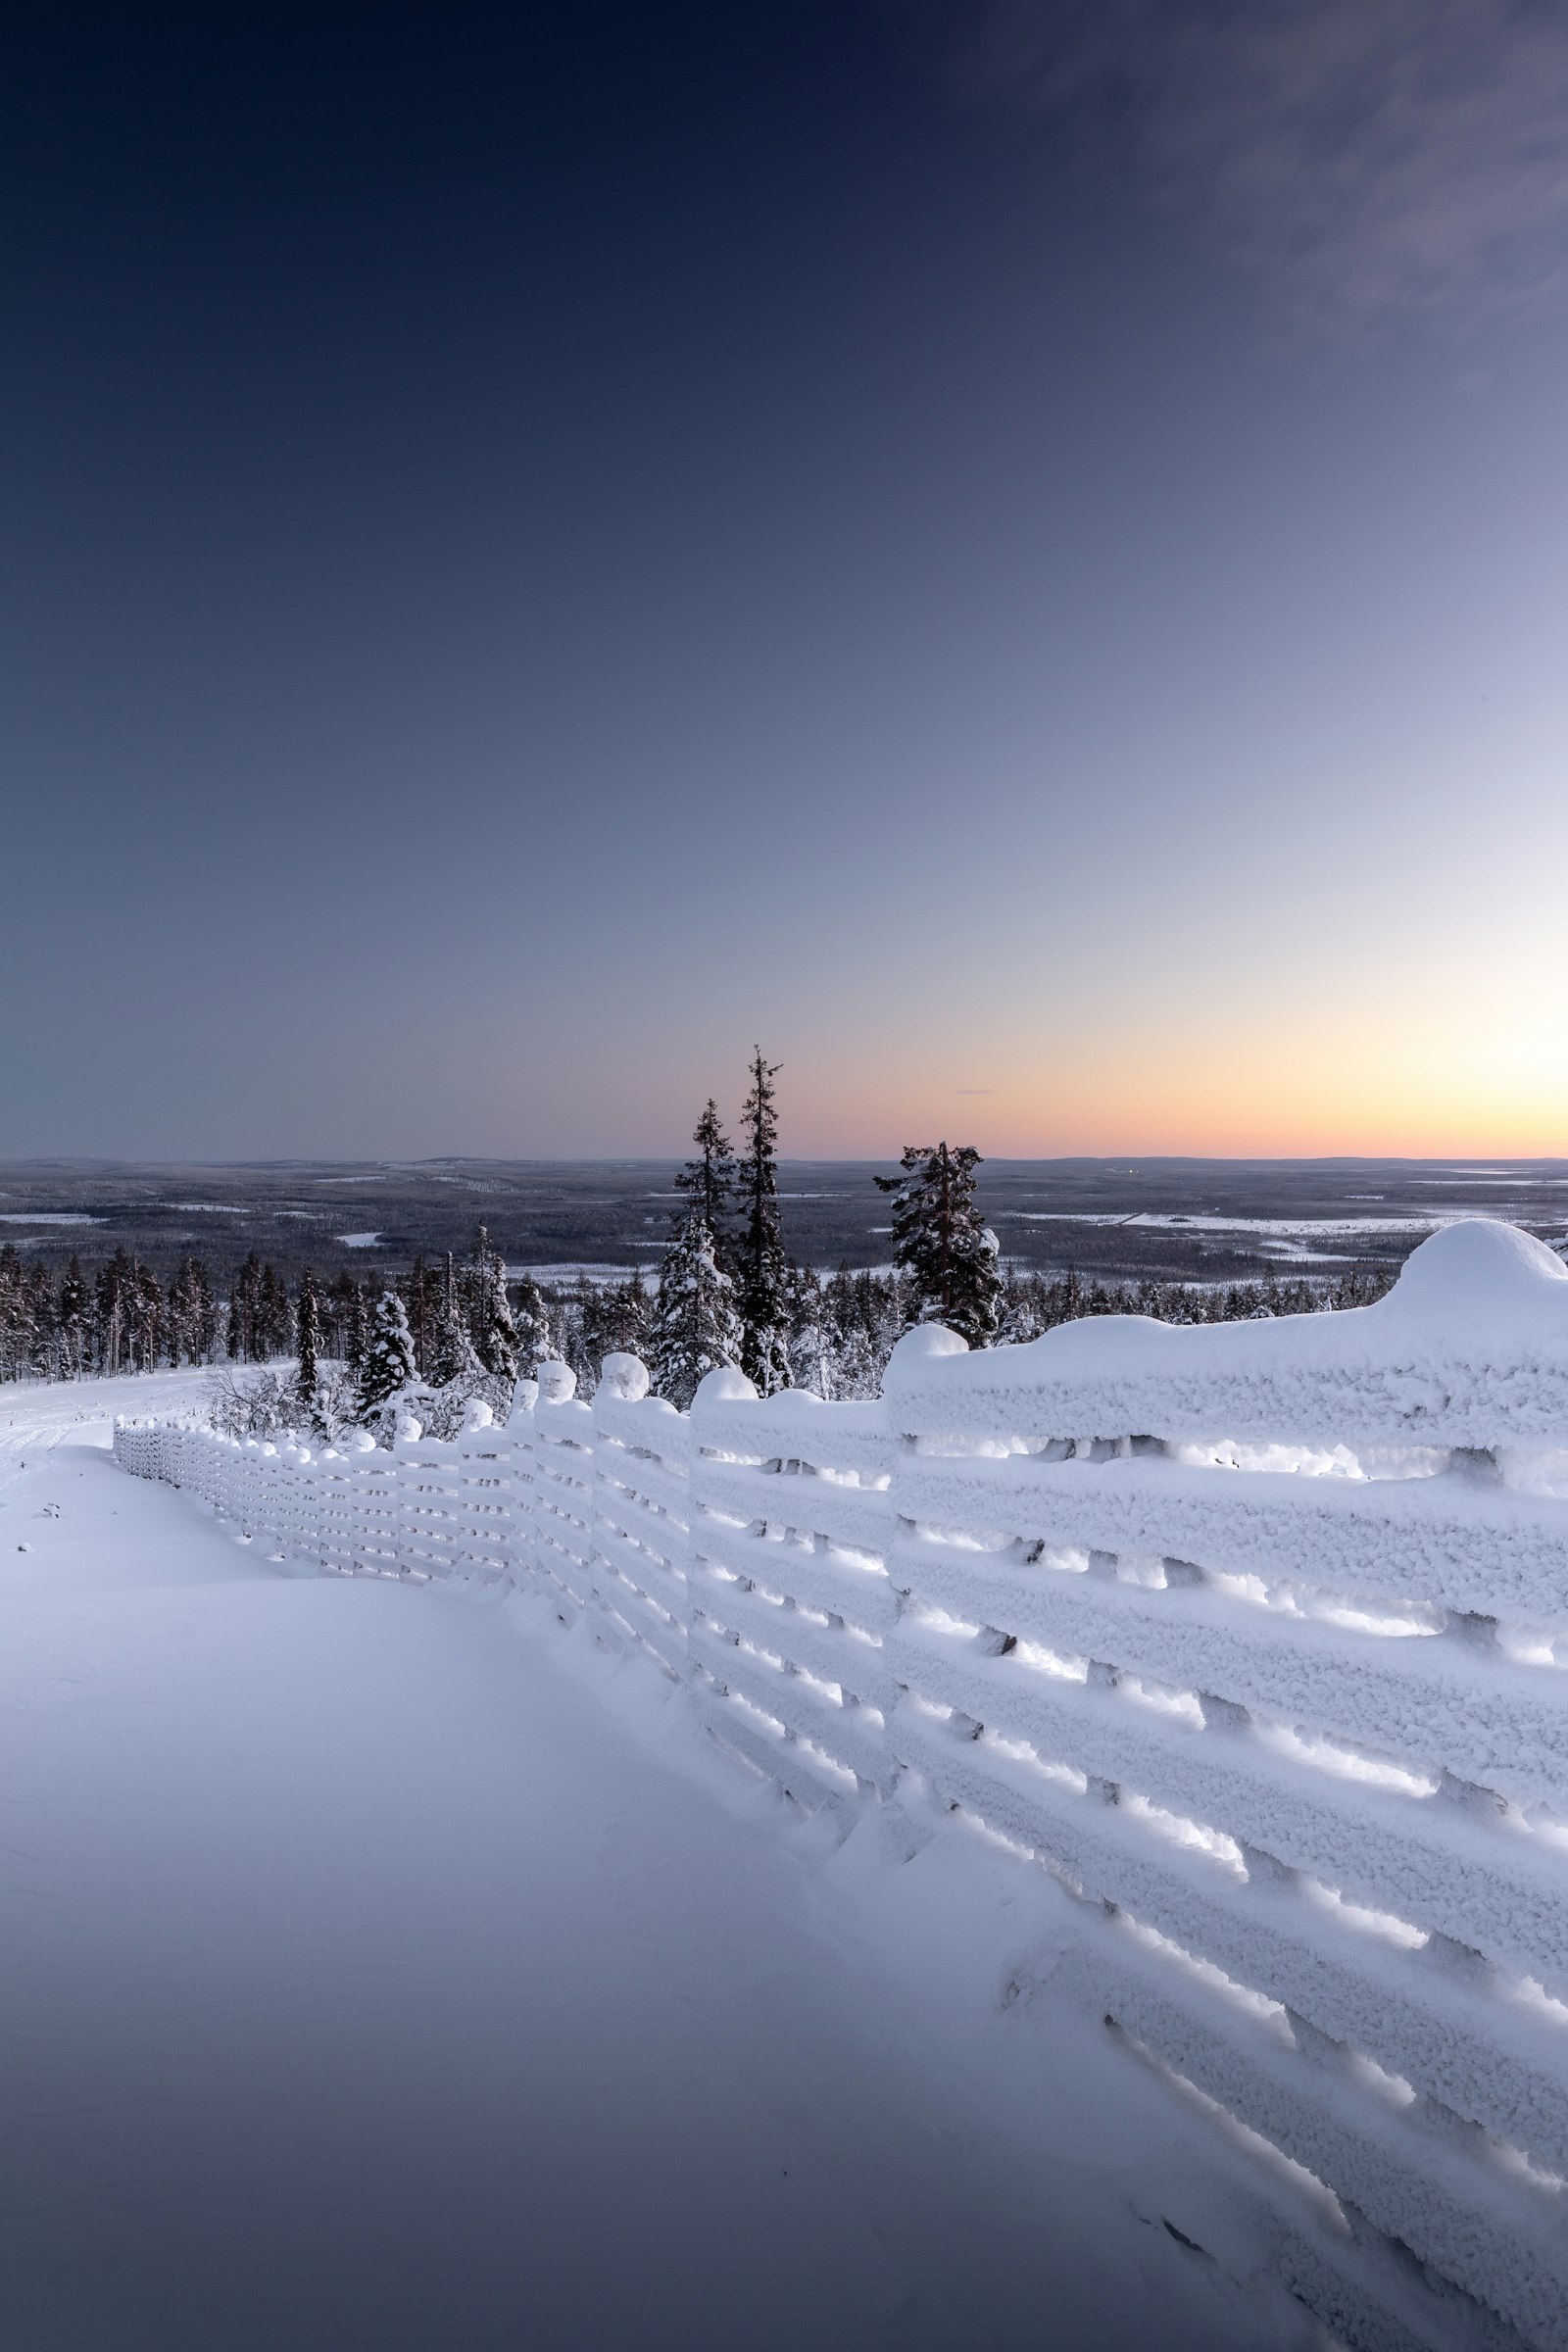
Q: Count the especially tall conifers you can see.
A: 3